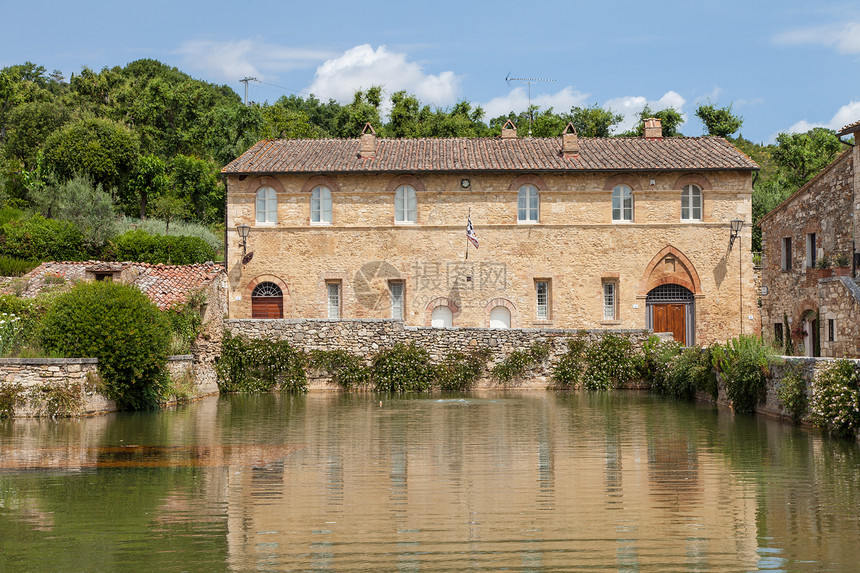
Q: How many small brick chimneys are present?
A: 4